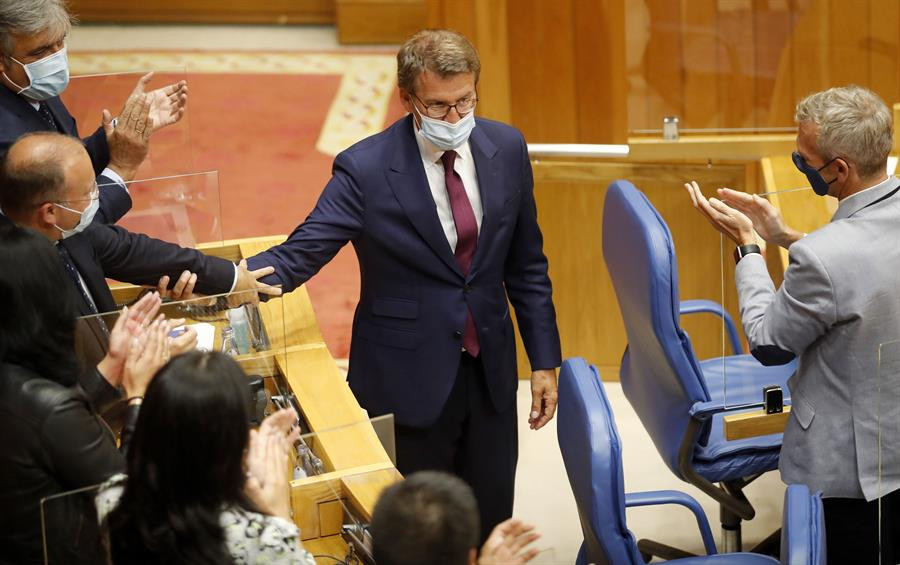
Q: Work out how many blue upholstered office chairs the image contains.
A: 3